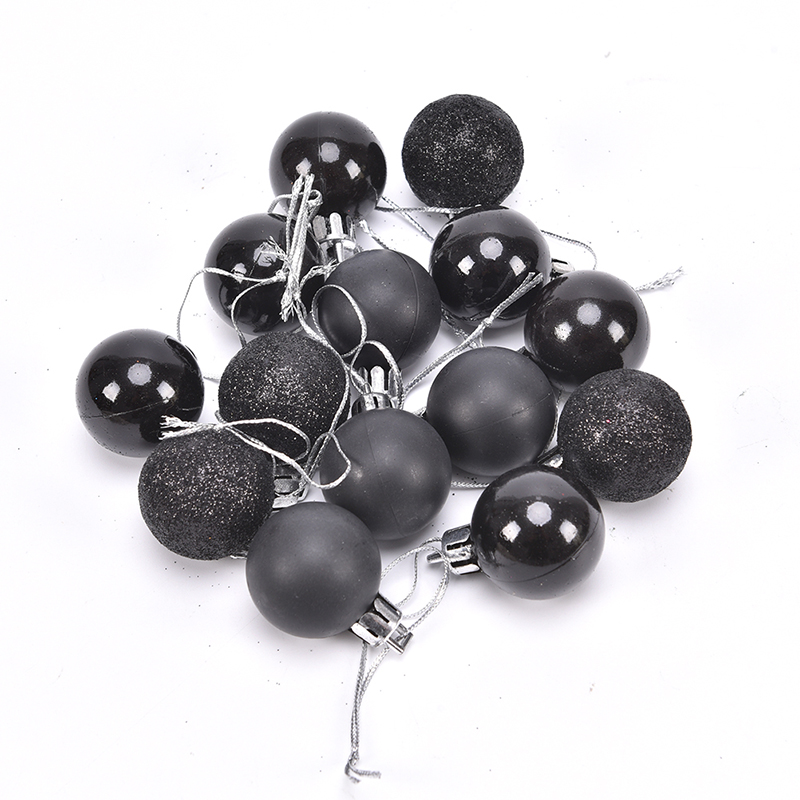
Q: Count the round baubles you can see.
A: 14